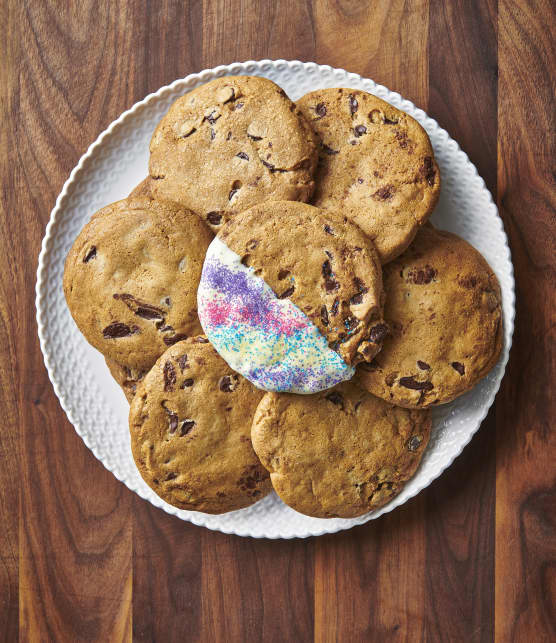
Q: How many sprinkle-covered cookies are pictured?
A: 1